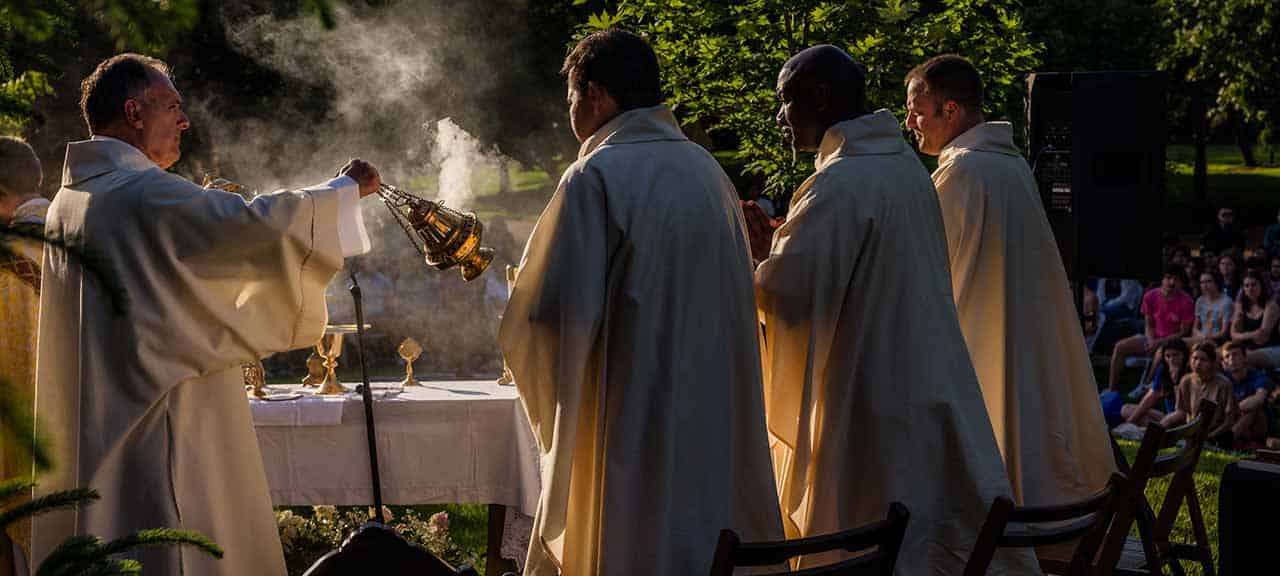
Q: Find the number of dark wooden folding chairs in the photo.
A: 3